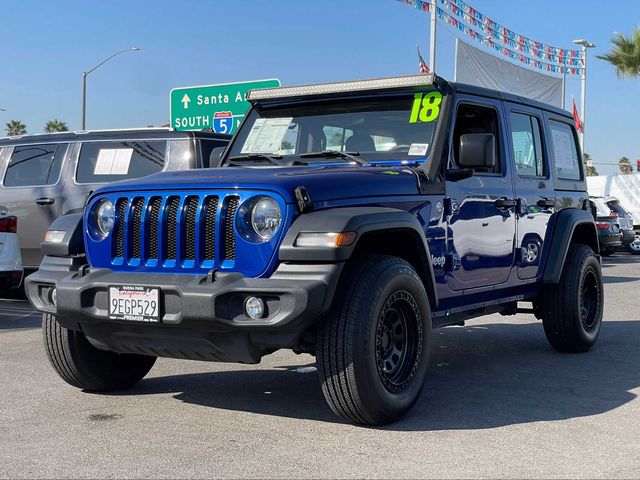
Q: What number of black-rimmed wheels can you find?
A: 2